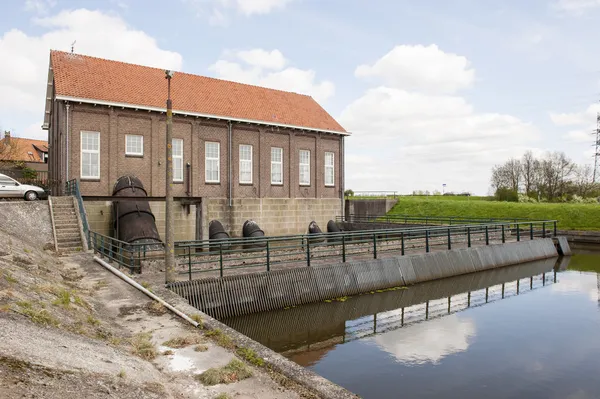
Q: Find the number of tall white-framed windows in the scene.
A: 7